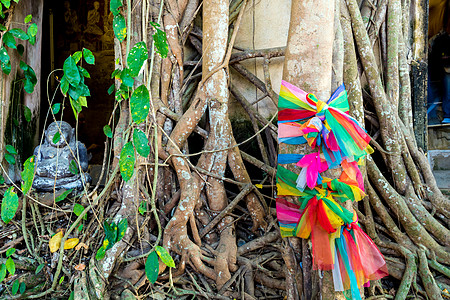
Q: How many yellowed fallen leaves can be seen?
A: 2